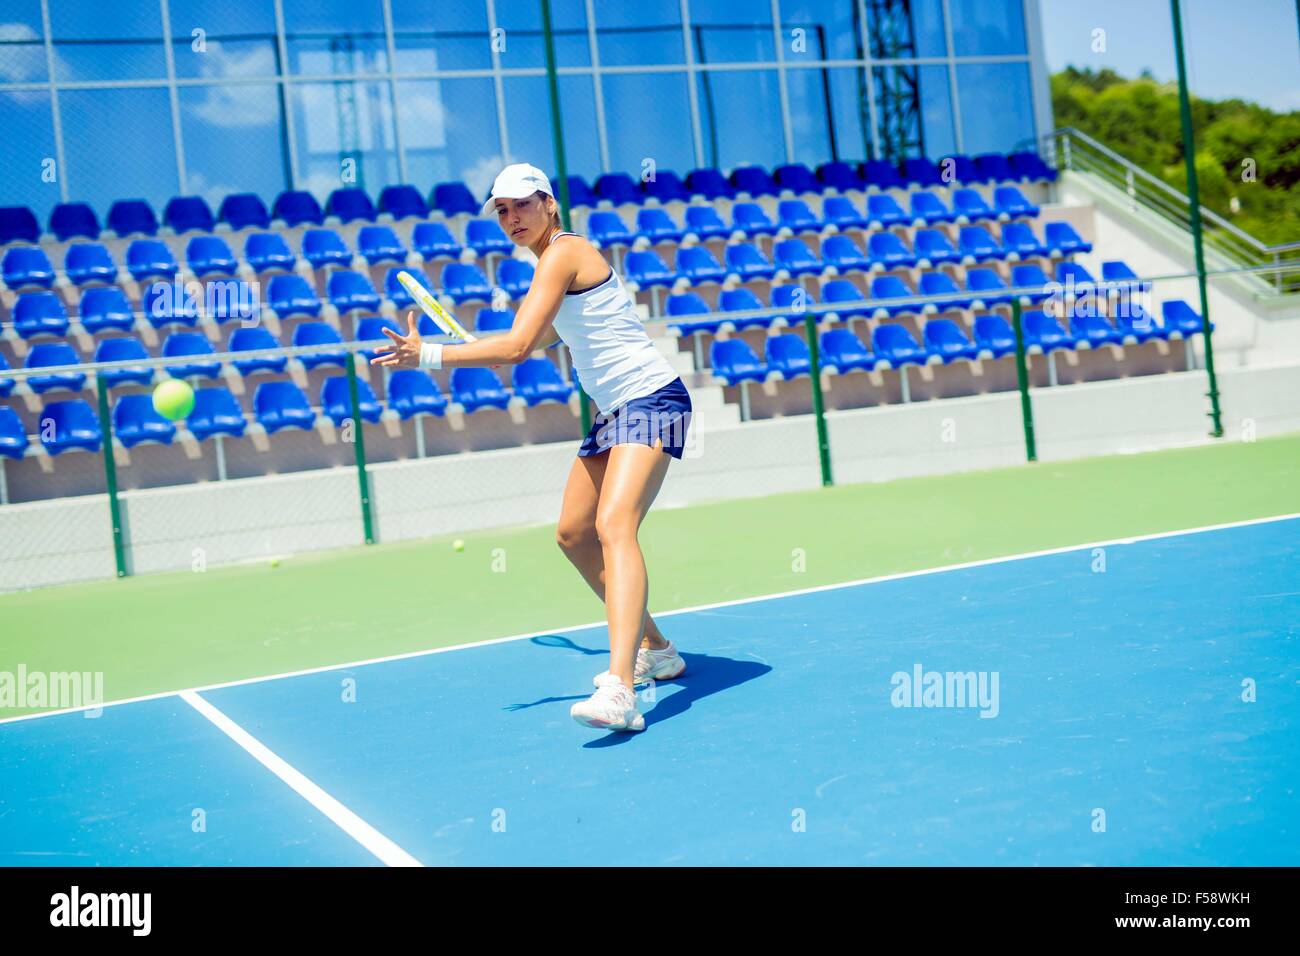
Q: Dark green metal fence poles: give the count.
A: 6